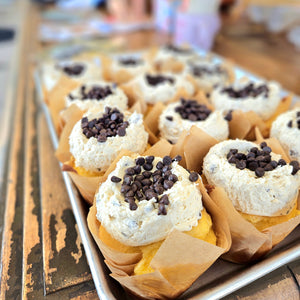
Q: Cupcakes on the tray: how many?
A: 12